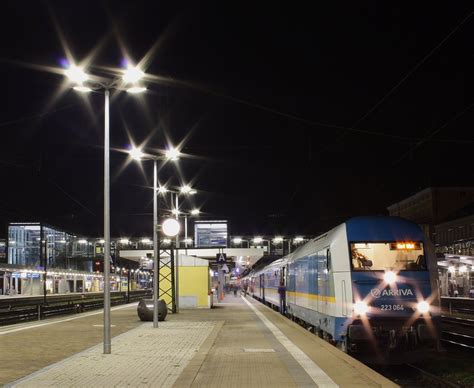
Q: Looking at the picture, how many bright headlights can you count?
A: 3